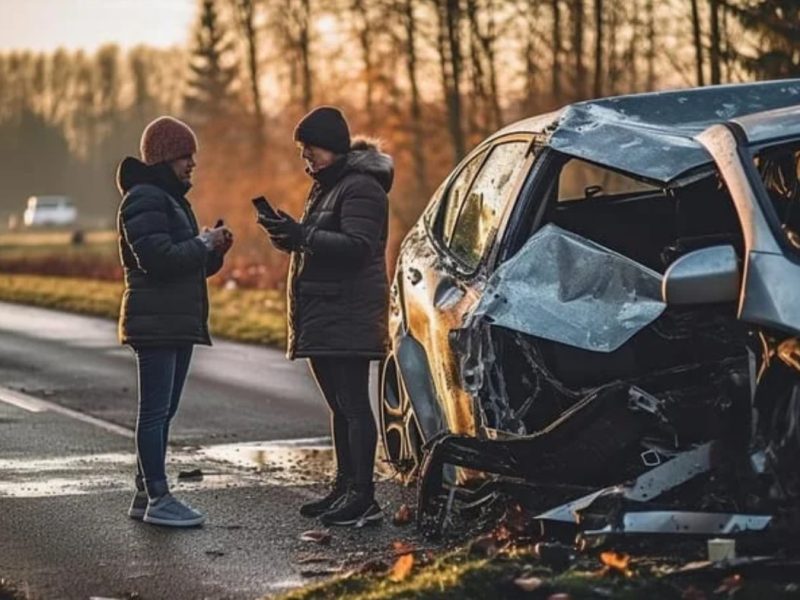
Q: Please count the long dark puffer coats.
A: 2